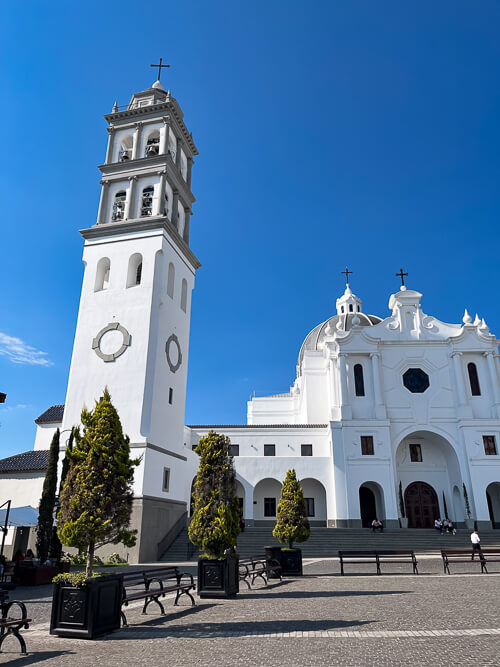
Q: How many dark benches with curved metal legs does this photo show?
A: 5